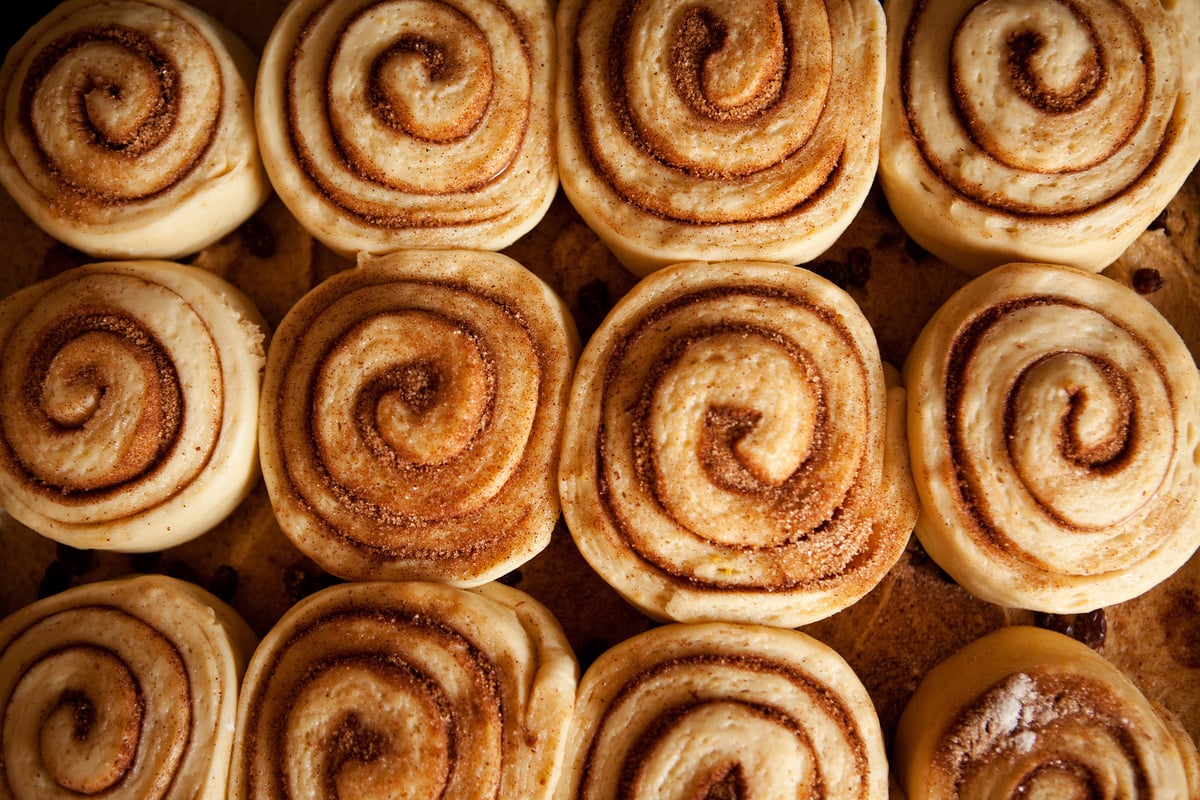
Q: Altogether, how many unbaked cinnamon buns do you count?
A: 12